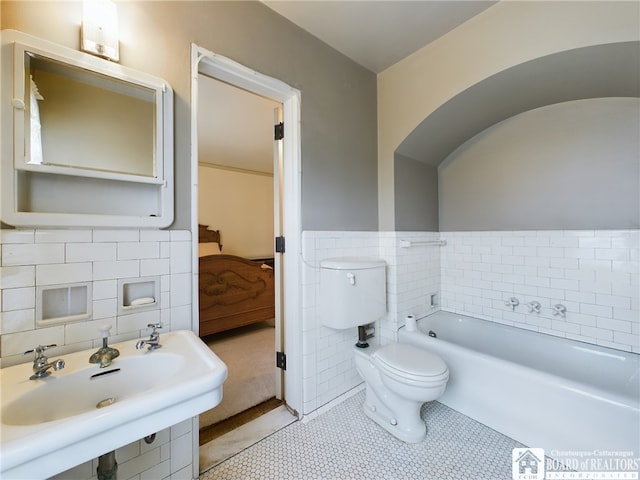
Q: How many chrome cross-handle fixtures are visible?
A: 5